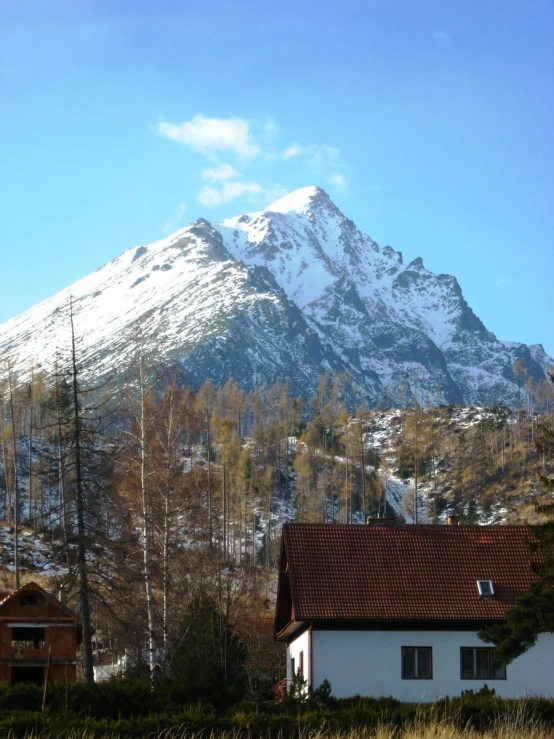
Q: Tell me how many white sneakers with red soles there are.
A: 0